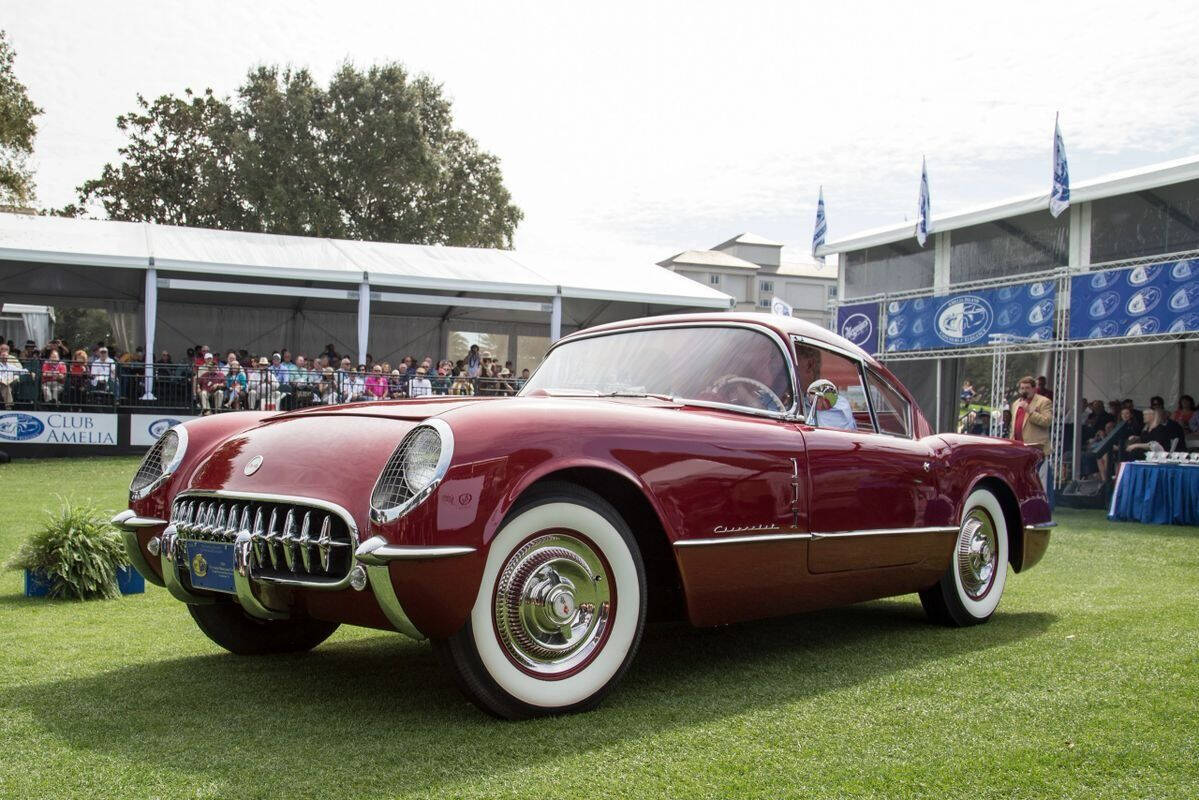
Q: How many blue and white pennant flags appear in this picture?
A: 3